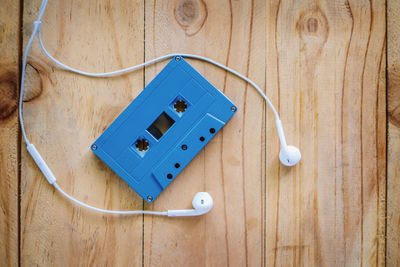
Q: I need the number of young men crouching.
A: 0